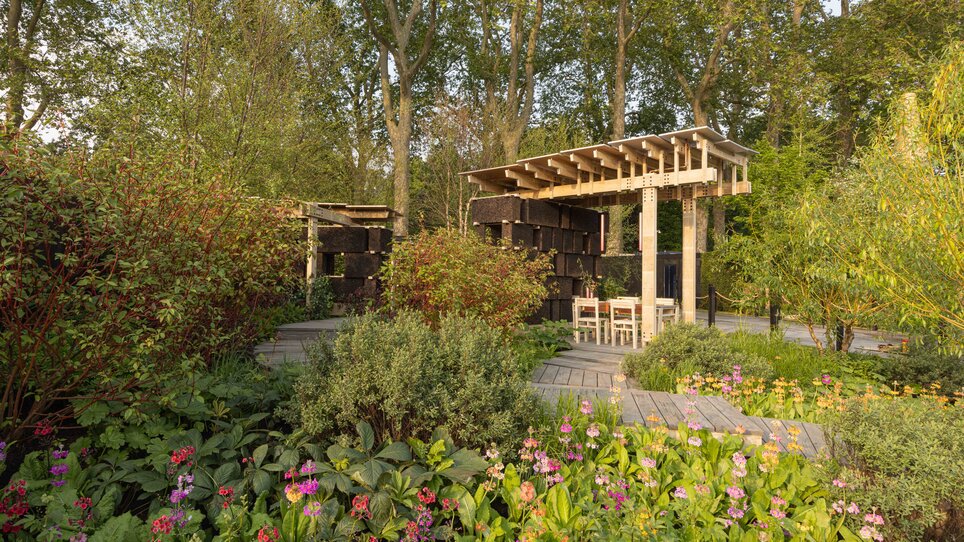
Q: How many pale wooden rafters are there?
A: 10